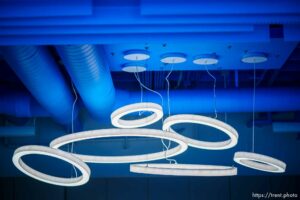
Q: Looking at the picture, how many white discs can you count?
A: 5